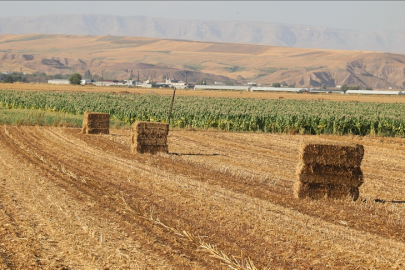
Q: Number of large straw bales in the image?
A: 3